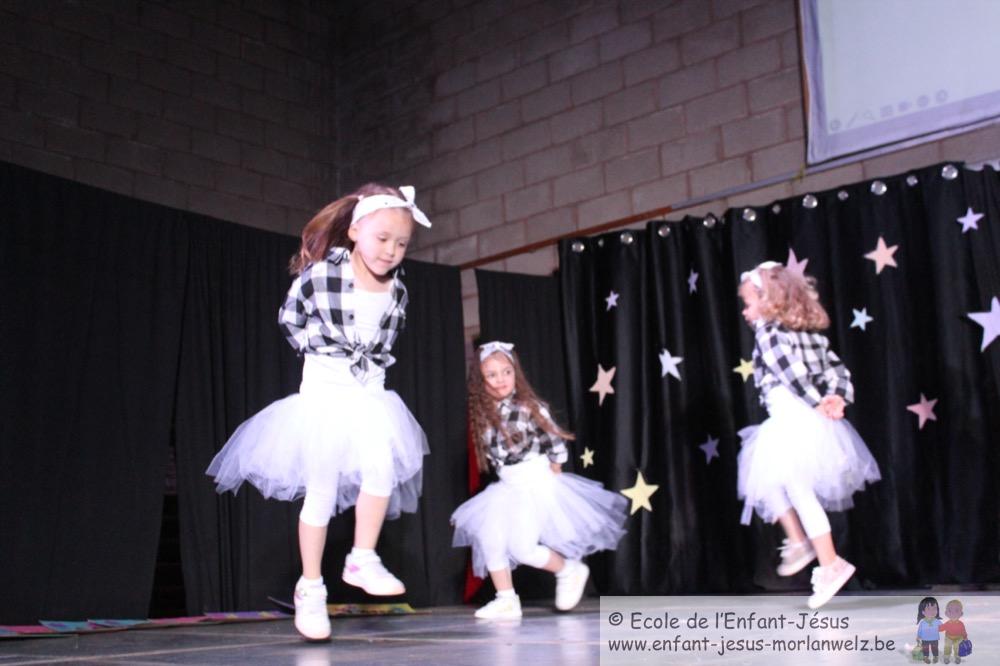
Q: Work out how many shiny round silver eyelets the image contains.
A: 12